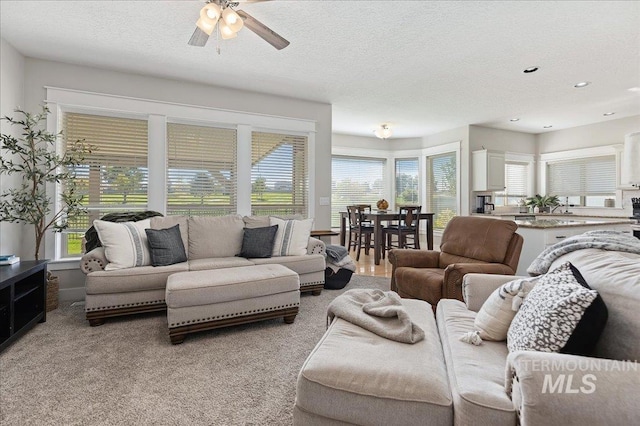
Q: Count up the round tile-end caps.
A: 0